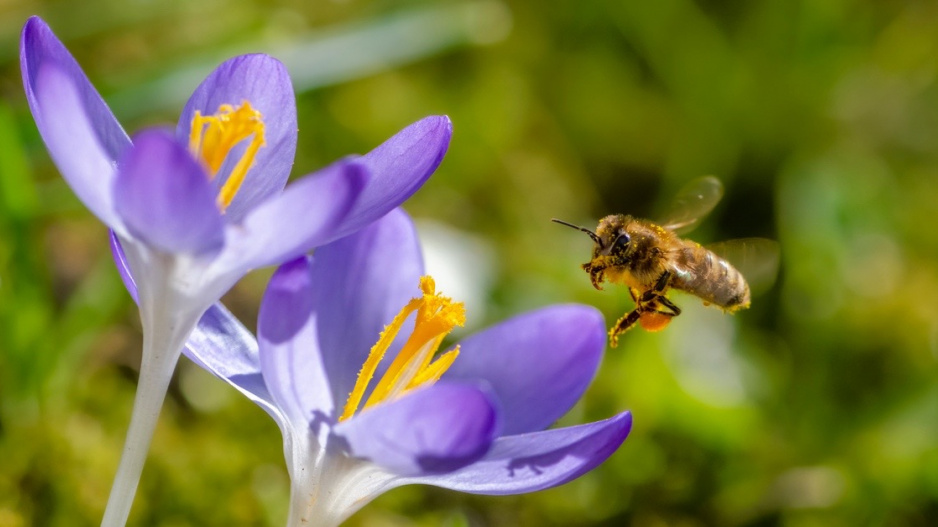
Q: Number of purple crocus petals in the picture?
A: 12